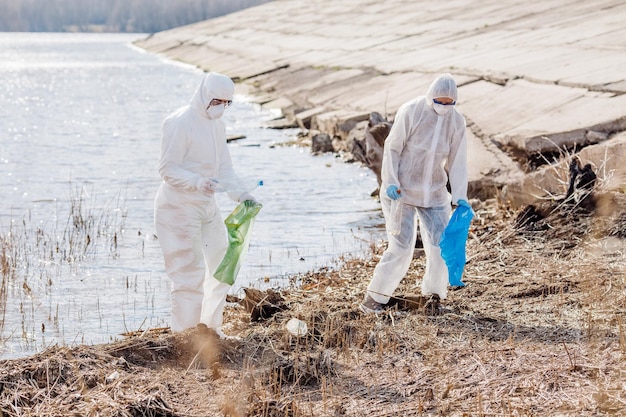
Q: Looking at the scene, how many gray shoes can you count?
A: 2